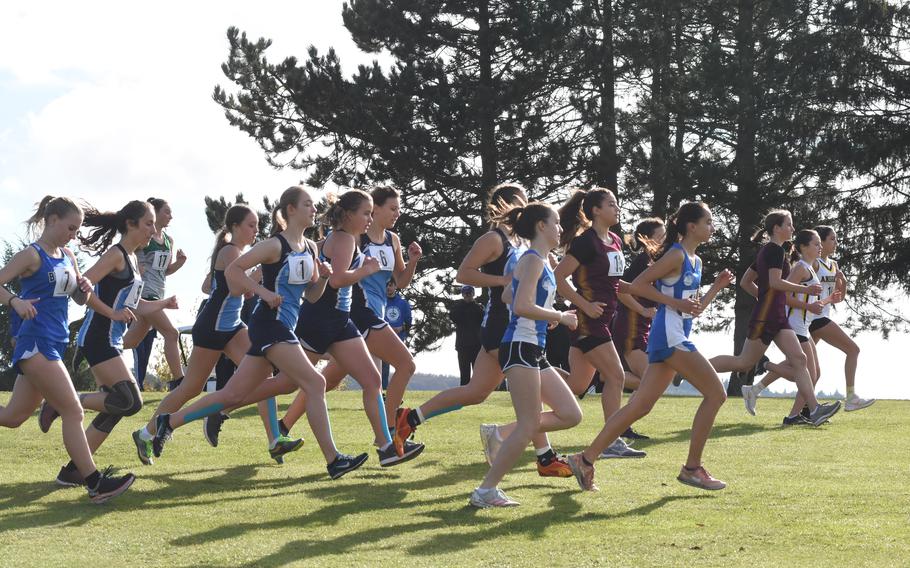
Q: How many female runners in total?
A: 15